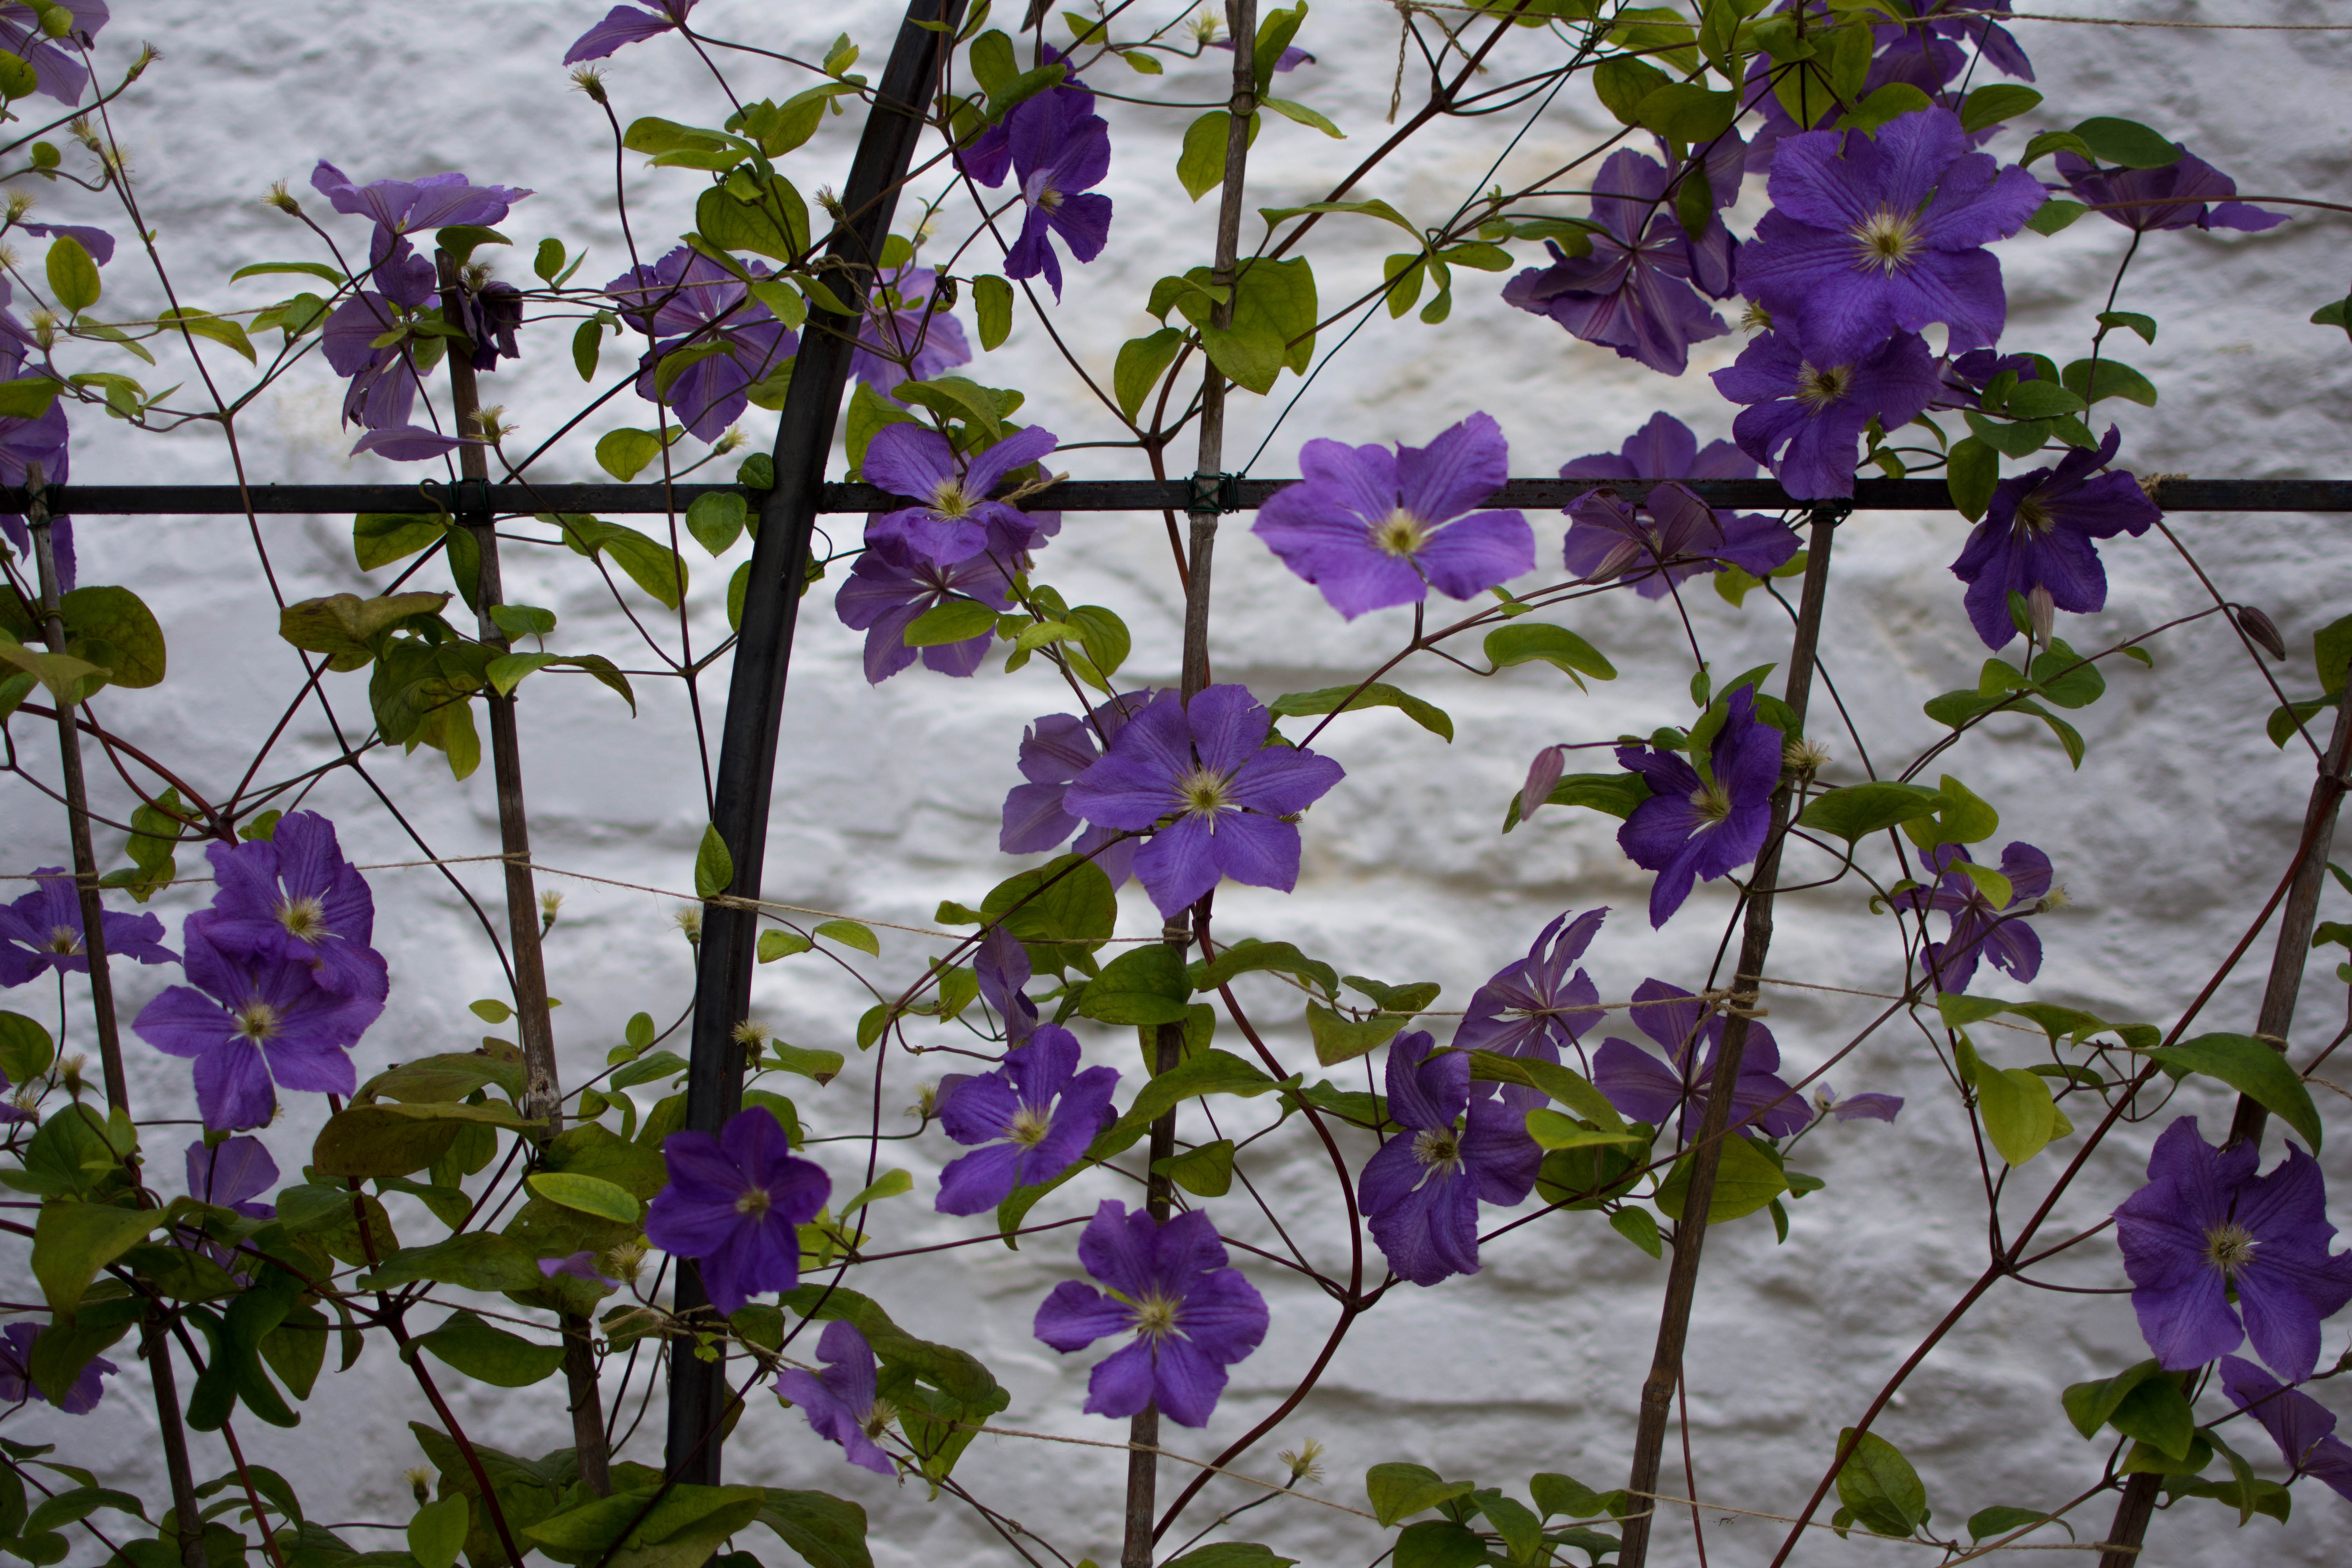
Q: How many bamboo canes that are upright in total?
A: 5